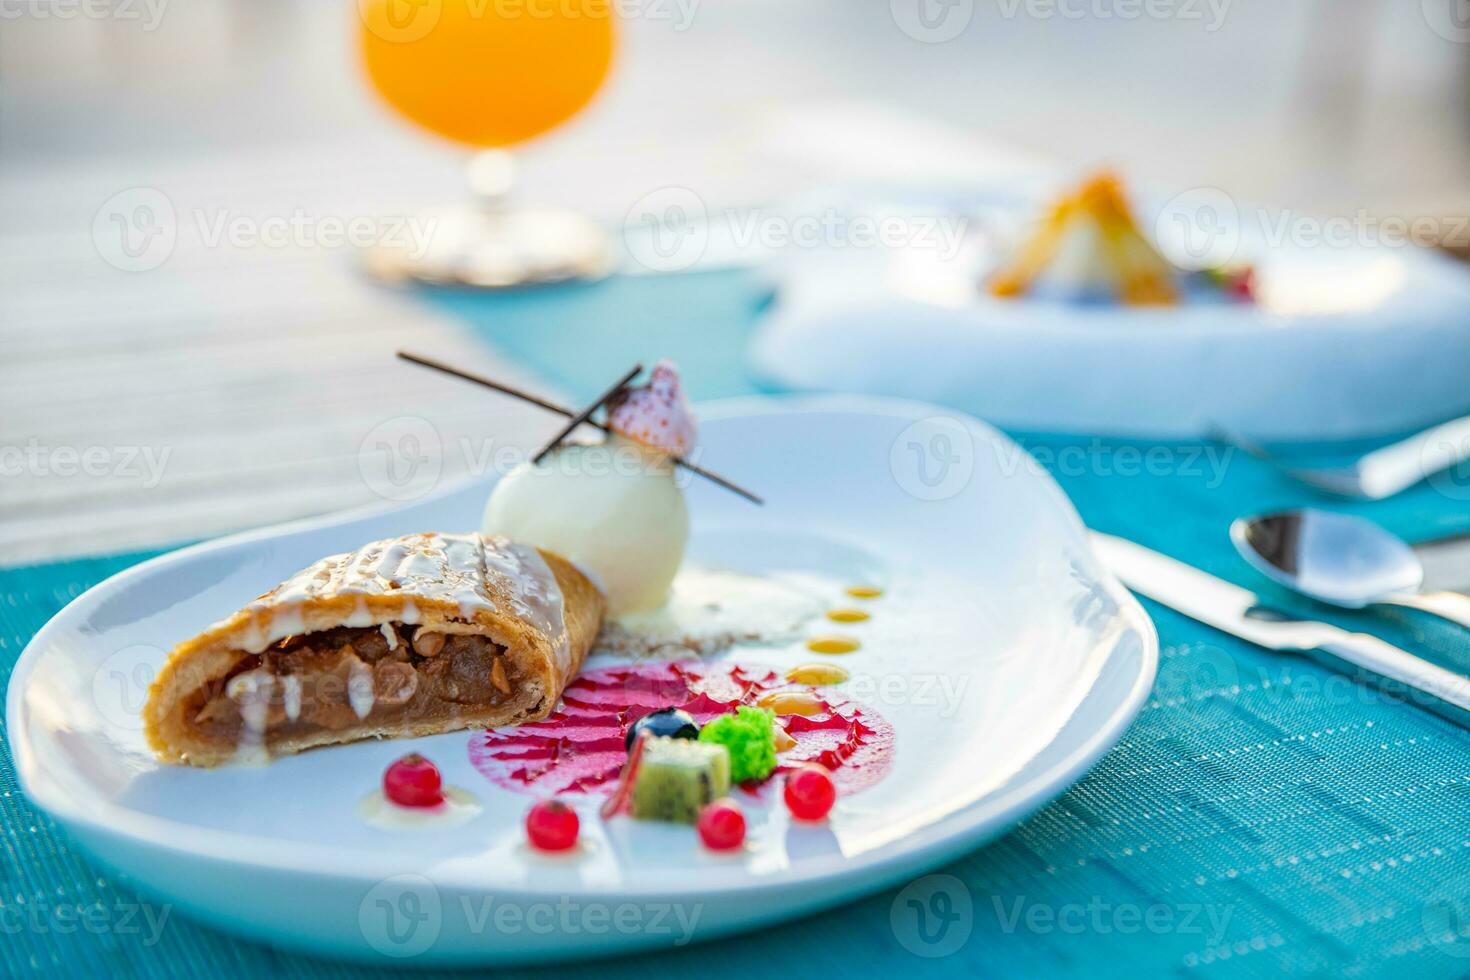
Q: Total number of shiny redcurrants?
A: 4